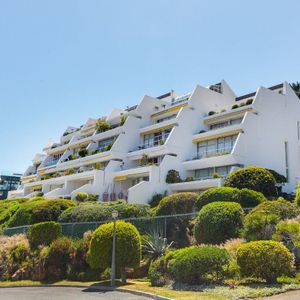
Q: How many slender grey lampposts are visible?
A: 1